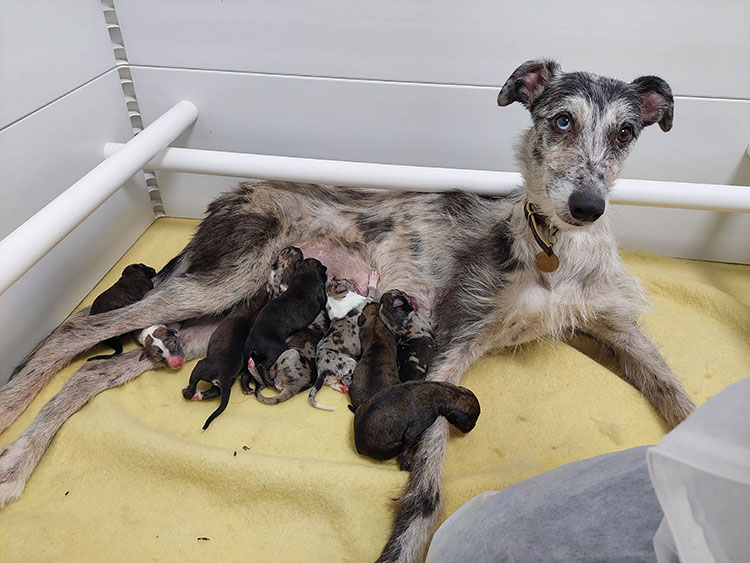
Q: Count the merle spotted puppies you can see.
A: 4